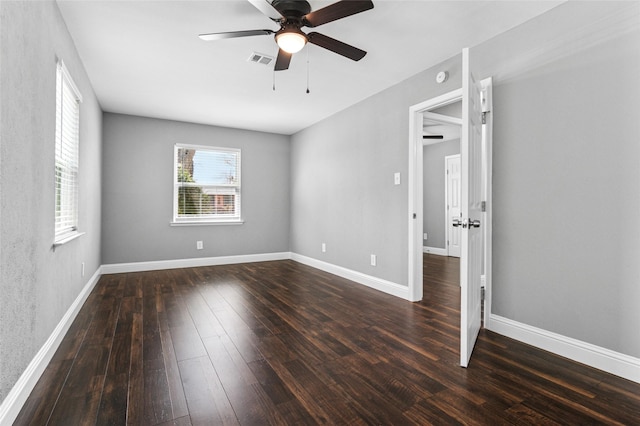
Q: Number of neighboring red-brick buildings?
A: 1